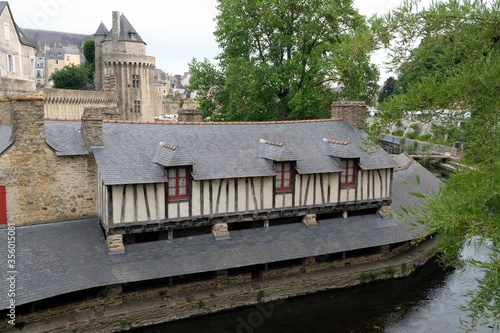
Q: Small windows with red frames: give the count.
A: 3